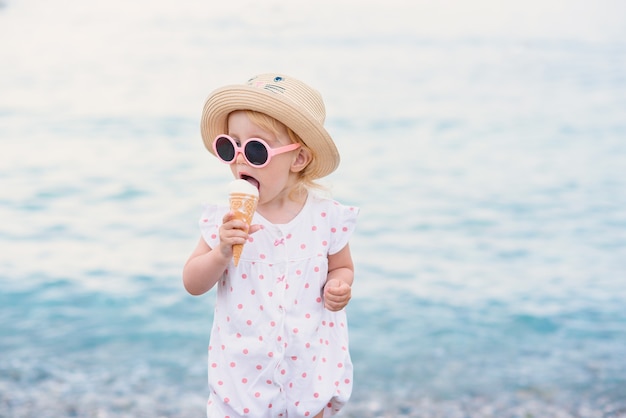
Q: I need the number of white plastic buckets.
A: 0